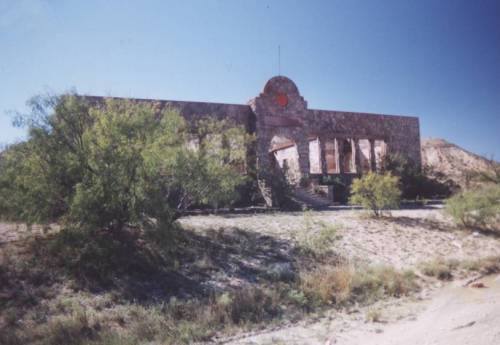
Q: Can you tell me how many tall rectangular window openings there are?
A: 5